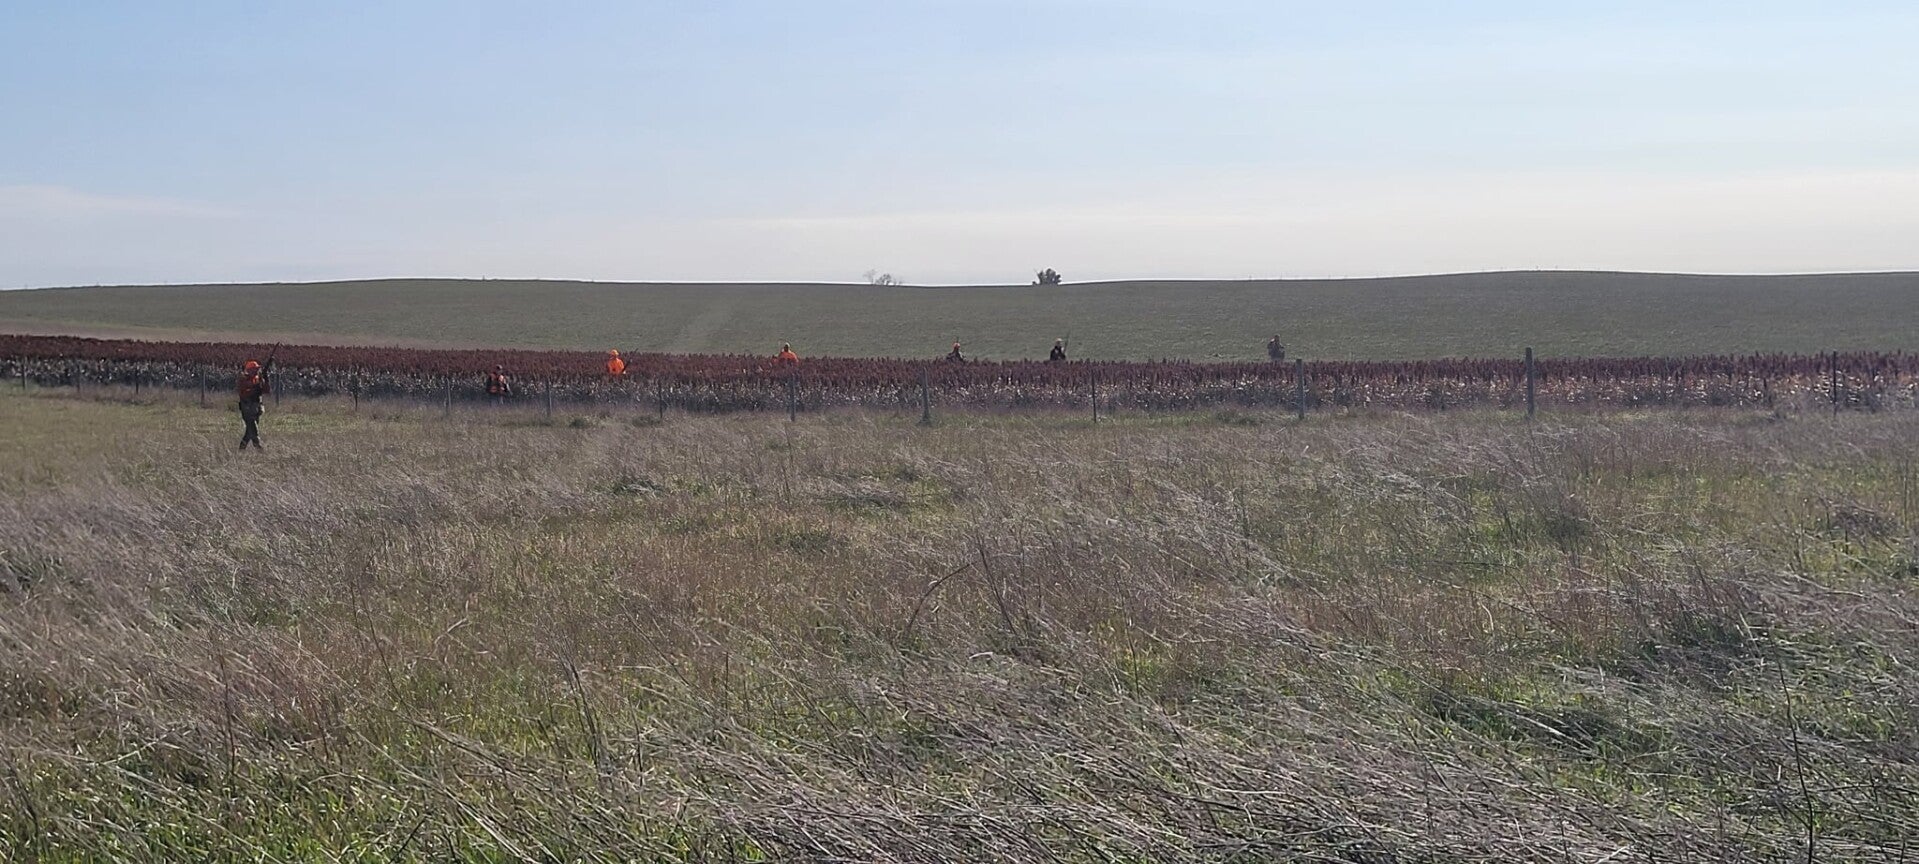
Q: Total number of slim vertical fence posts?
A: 15